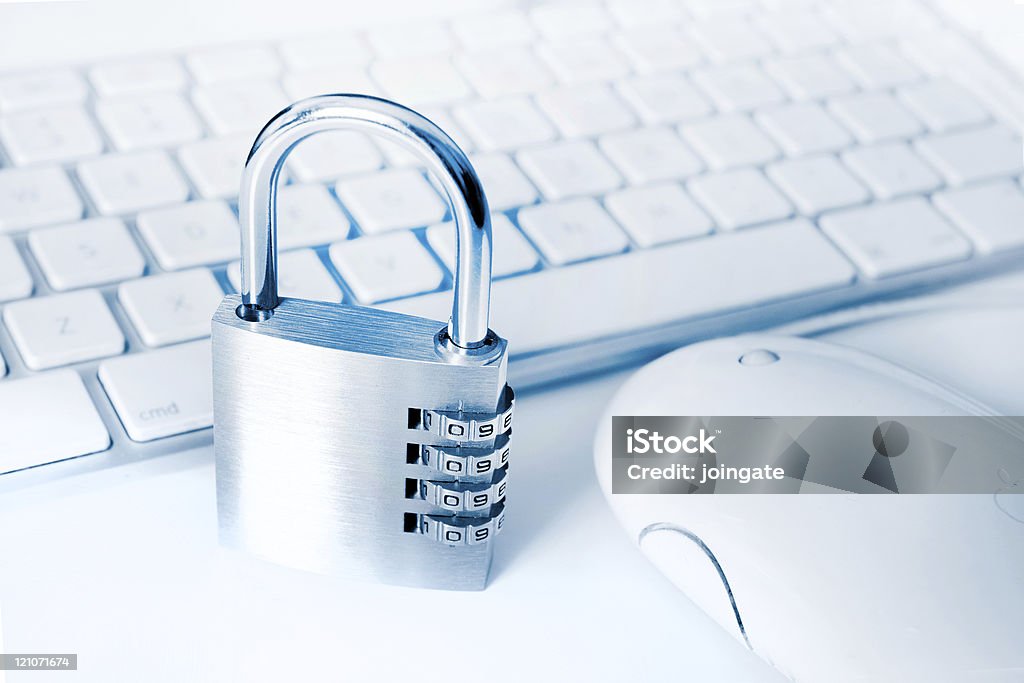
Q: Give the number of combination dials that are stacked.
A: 4